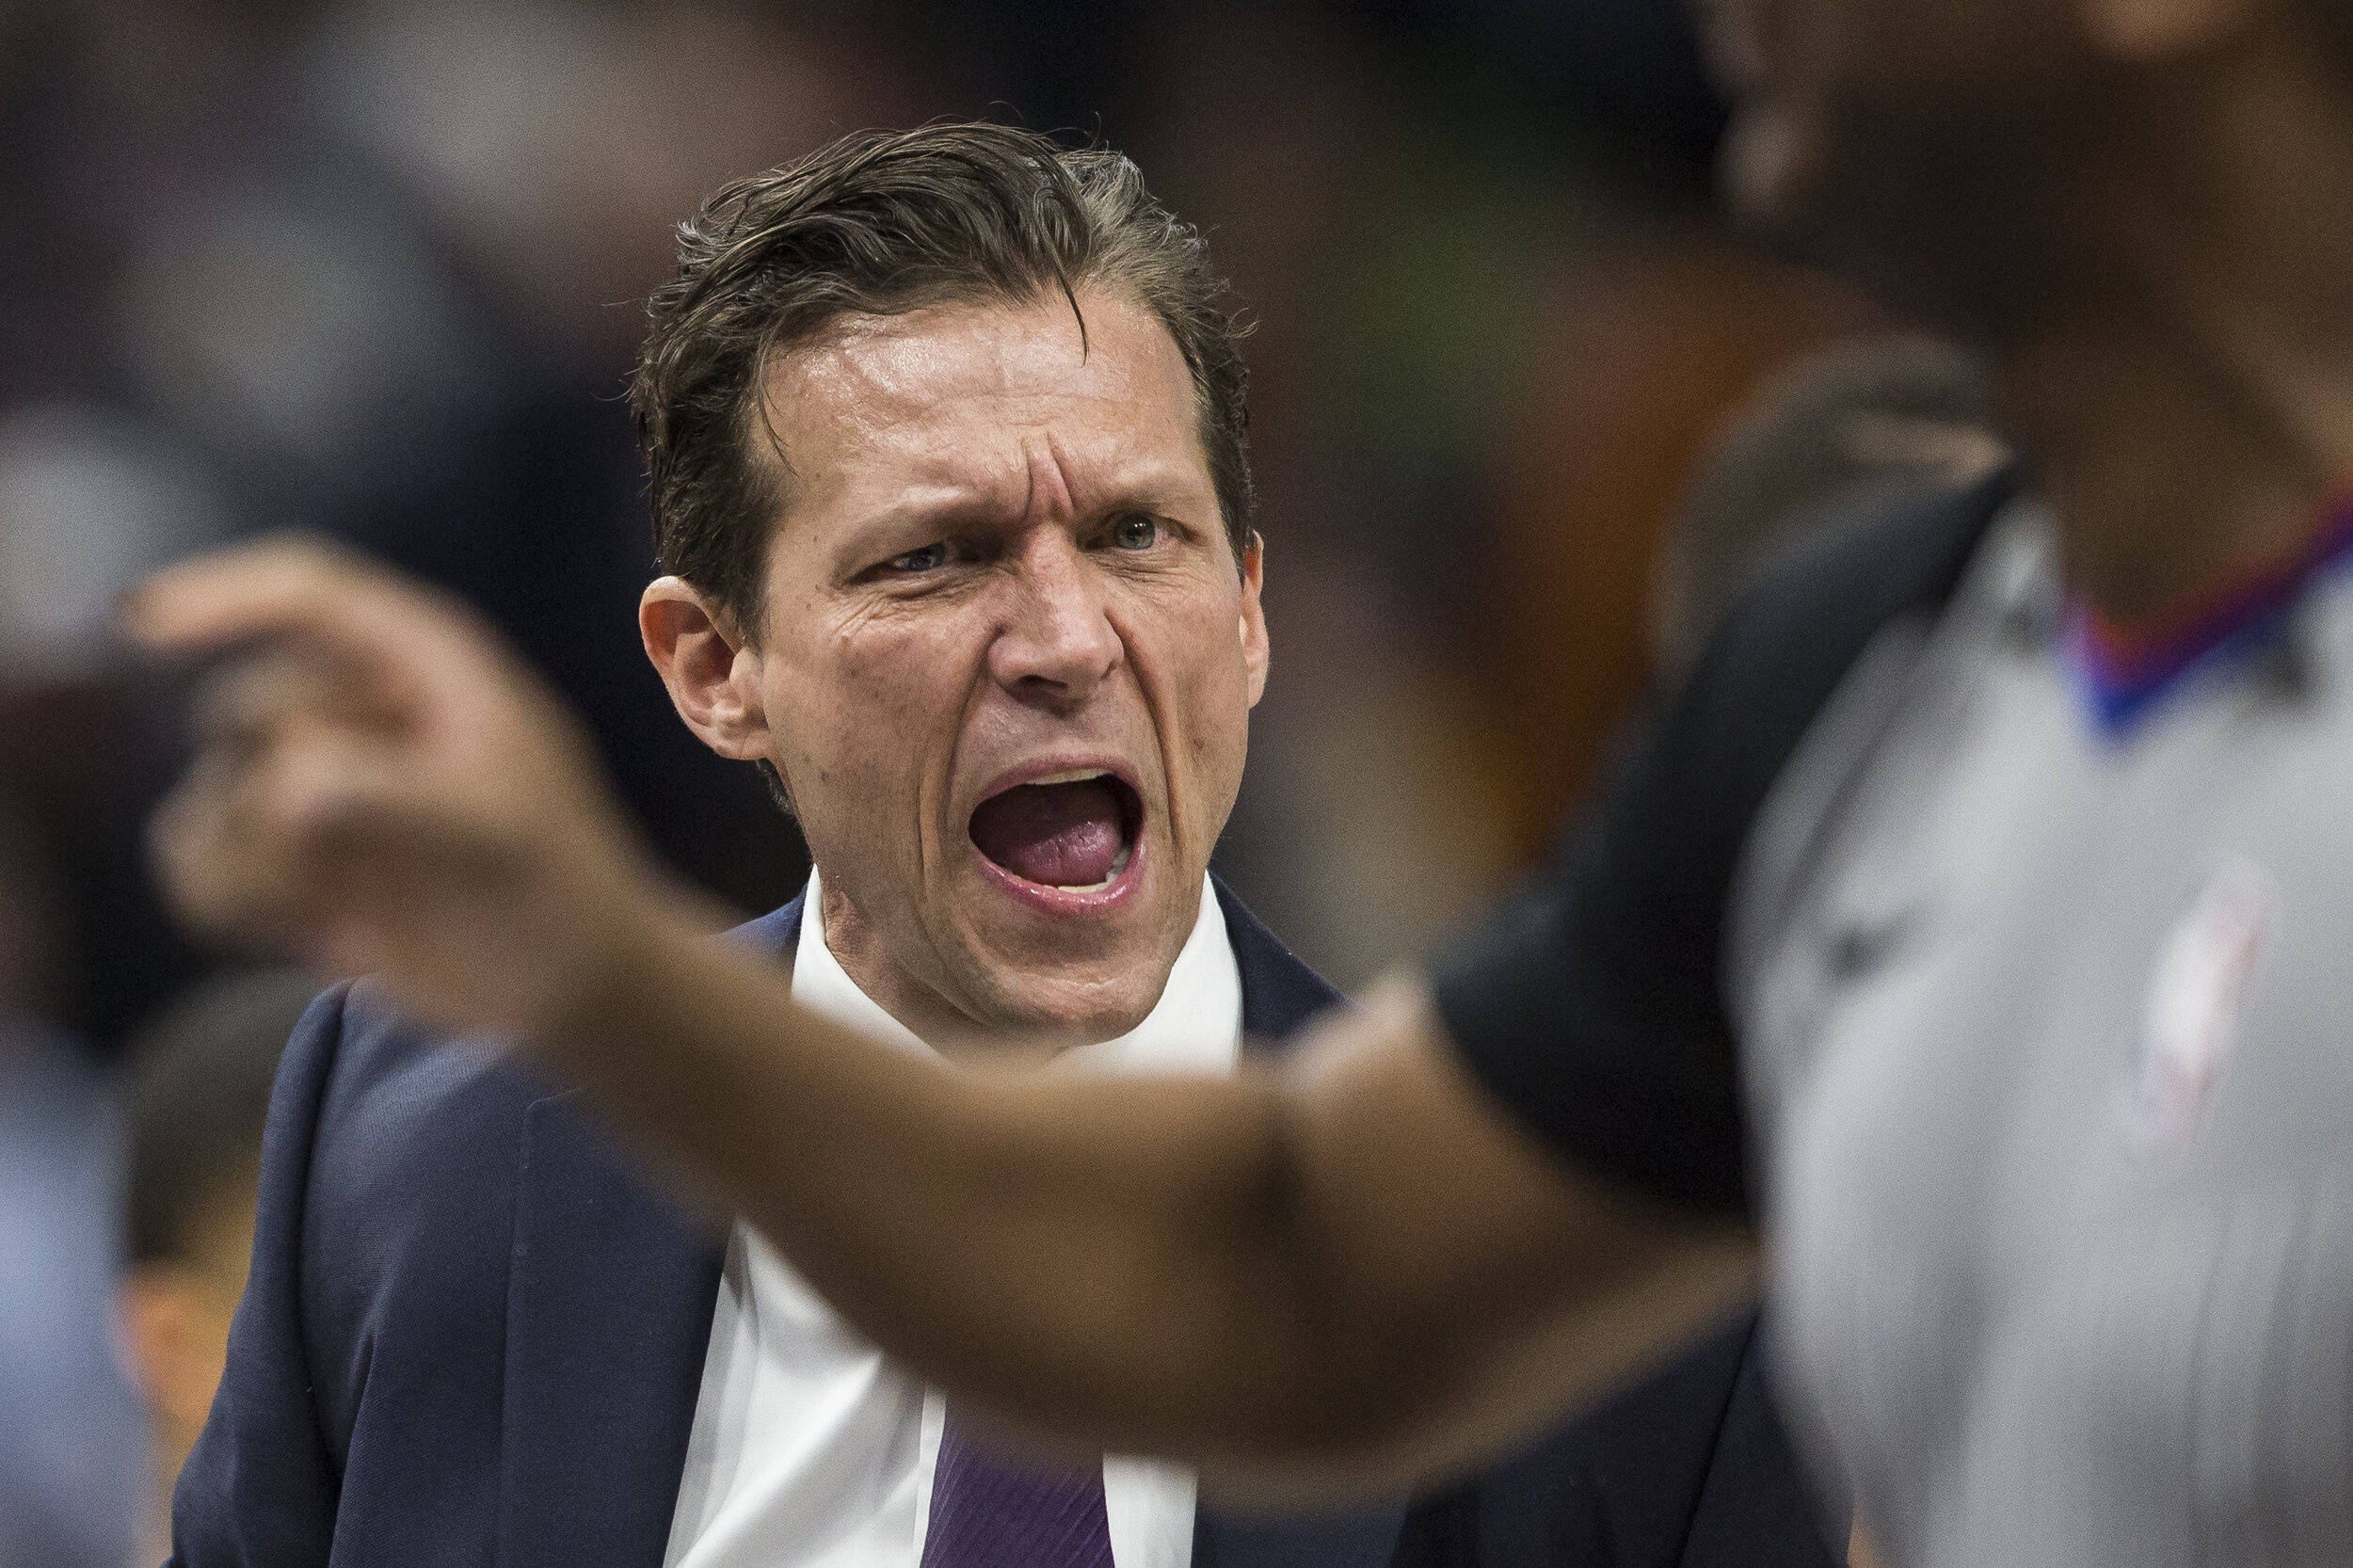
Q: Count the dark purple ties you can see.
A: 1